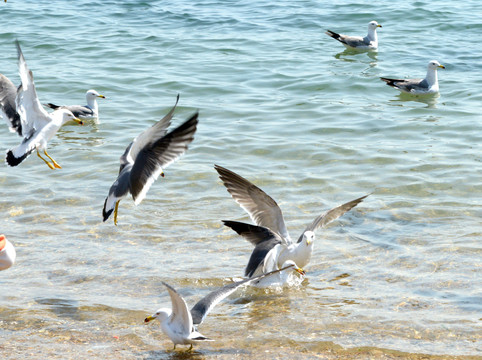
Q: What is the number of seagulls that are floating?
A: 3